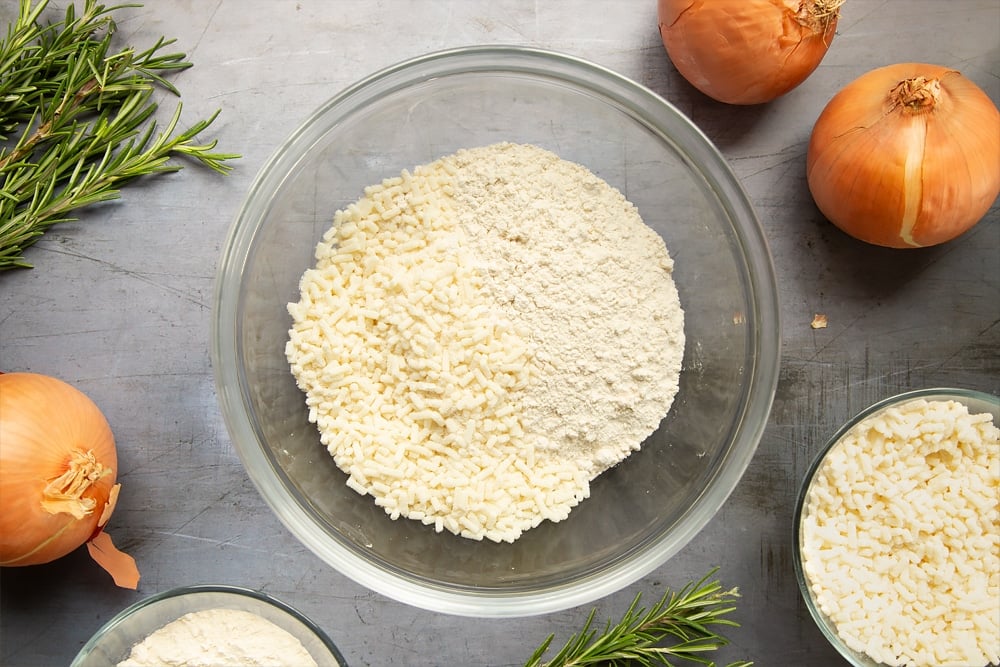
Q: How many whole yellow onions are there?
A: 3